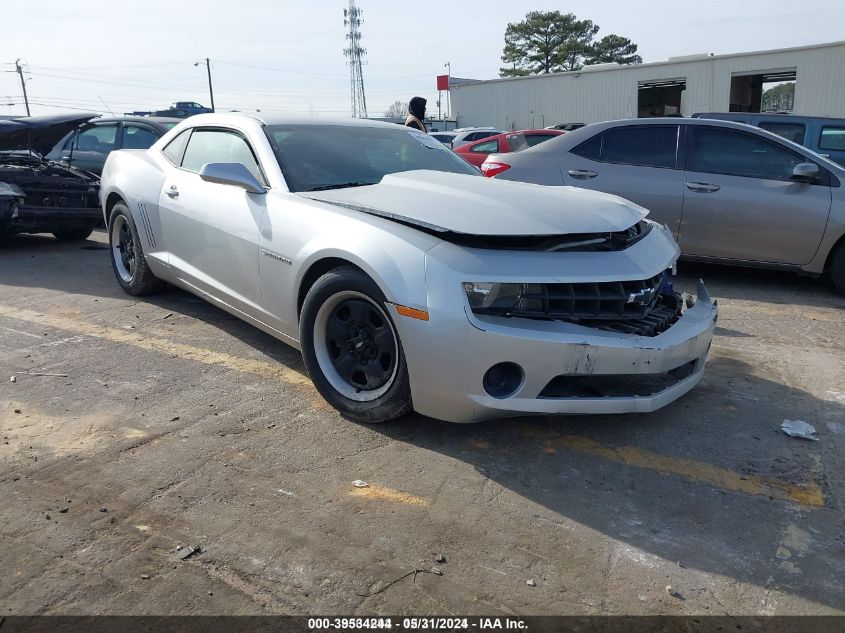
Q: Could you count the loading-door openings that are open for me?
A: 2